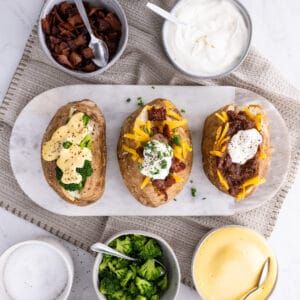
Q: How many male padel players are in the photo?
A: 0